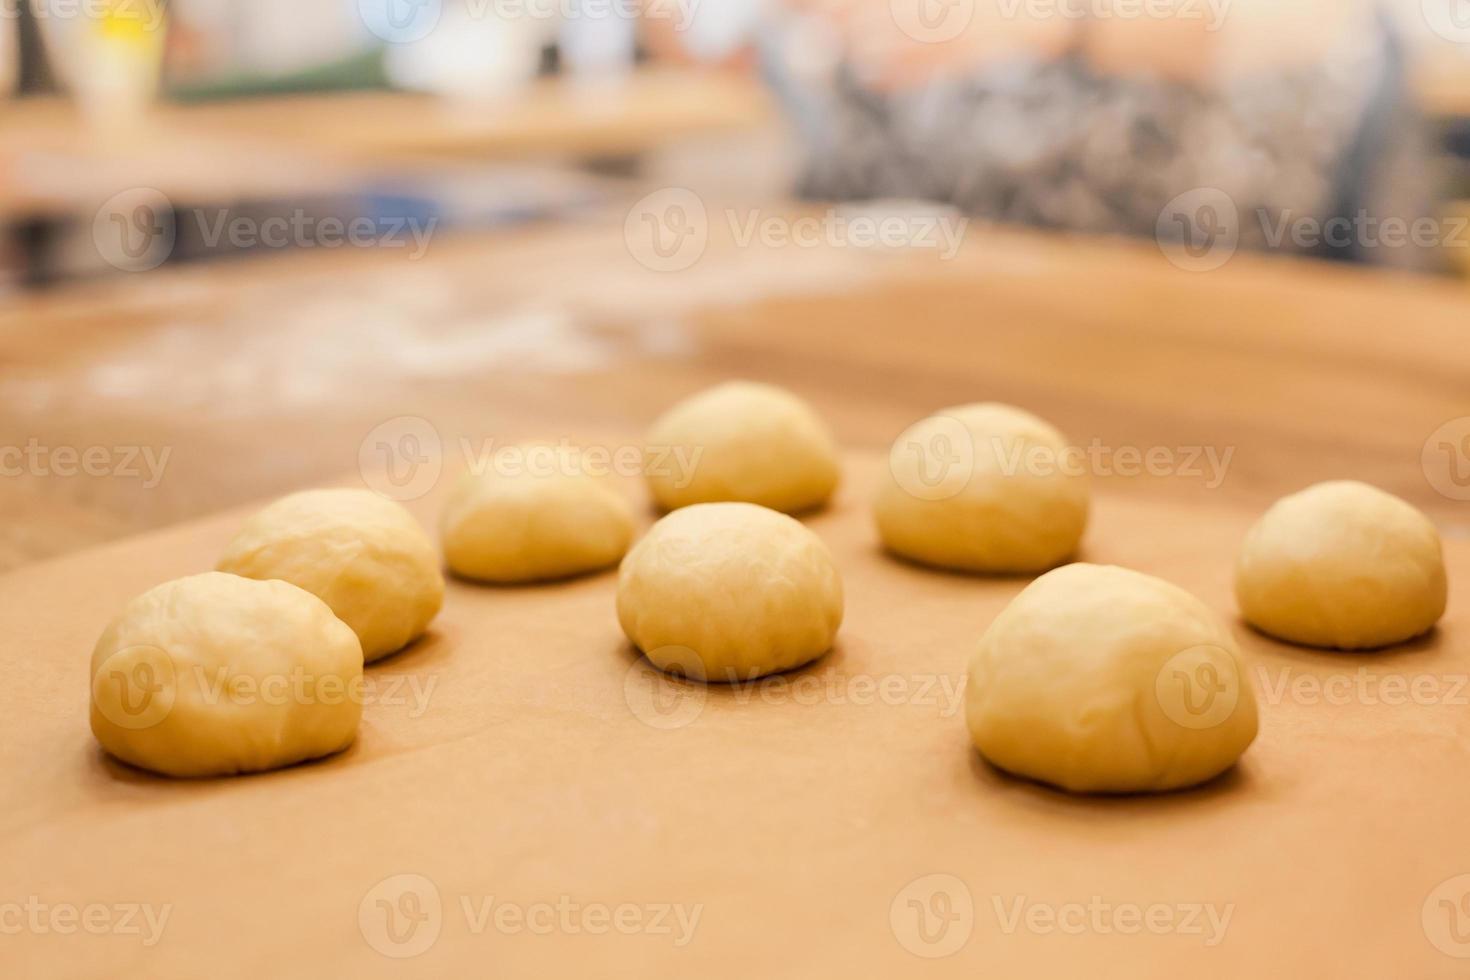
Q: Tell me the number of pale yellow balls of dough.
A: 8